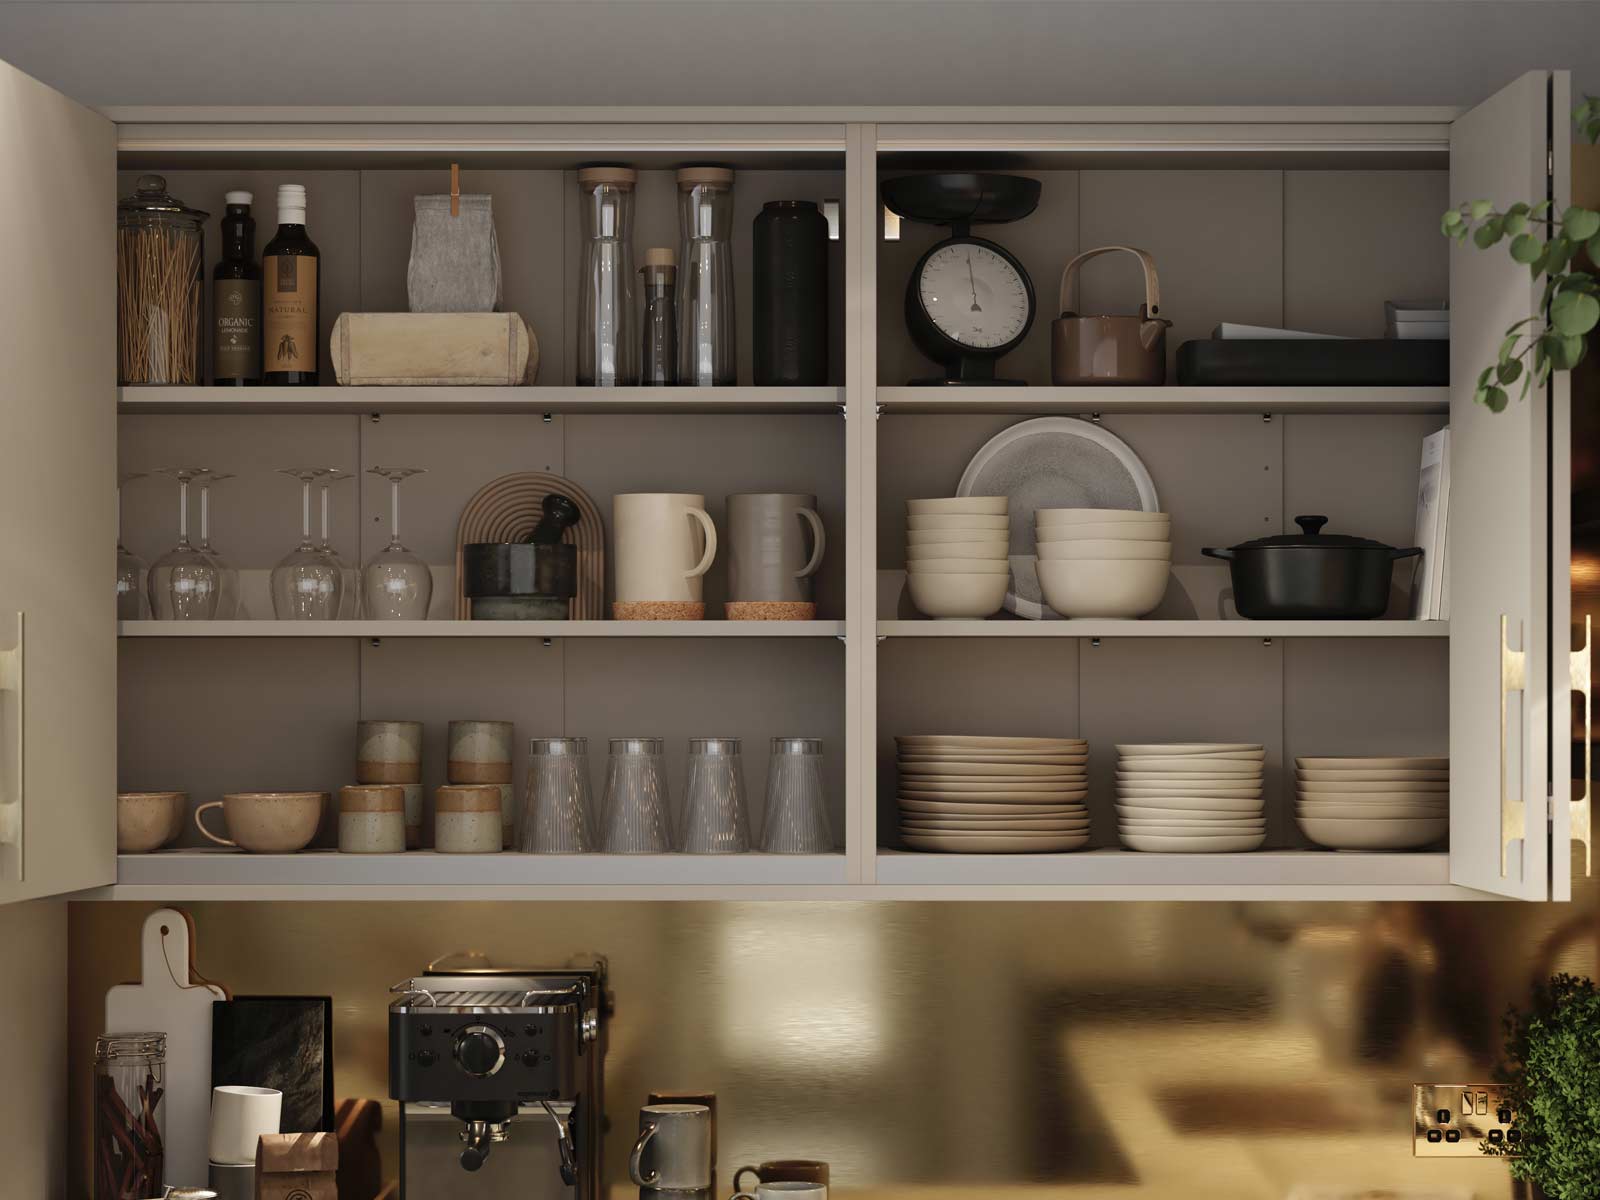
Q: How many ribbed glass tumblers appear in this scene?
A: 4